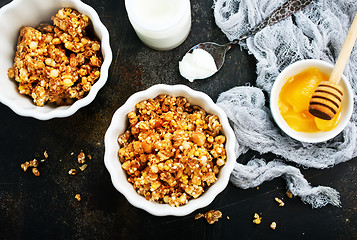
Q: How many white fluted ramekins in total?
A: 2